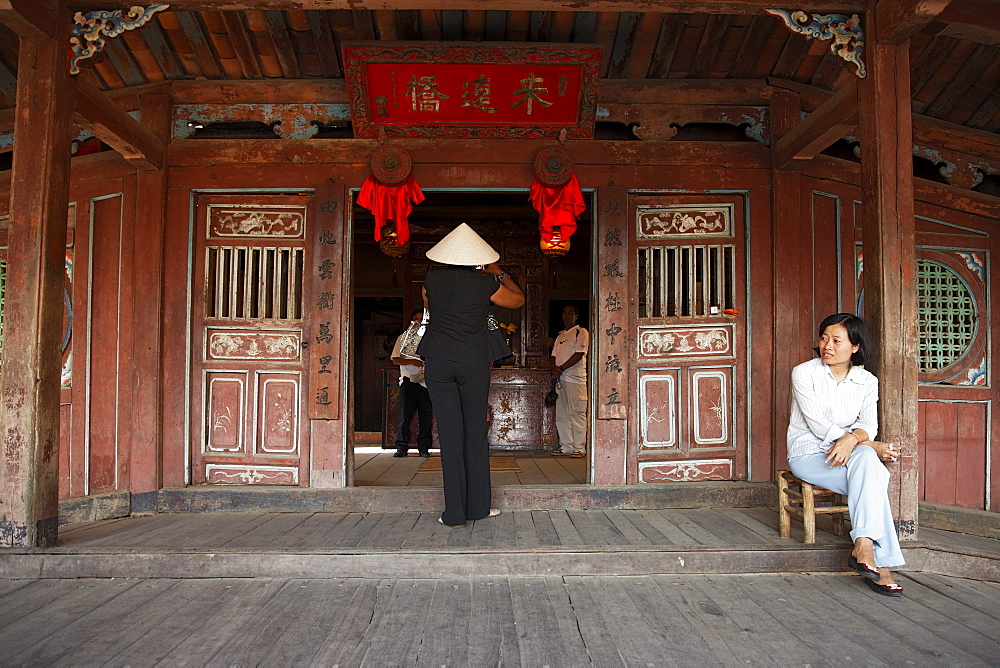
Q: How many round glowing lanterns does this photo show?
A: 2